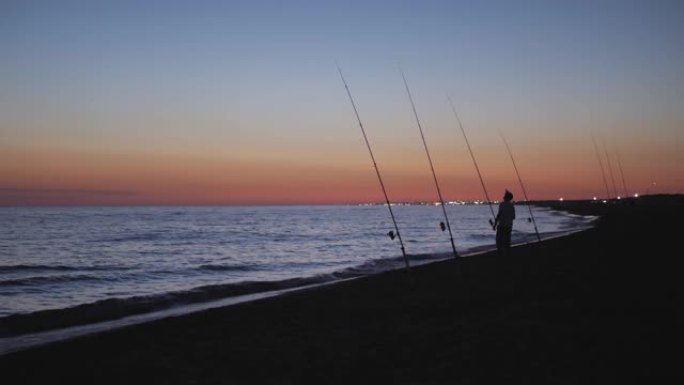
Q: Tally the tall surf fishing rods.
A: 7